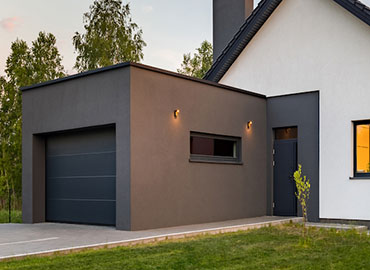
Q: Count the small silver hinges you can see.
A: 3